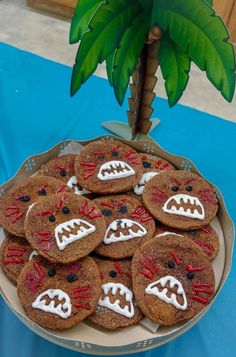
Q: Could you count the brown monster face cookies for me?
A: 12